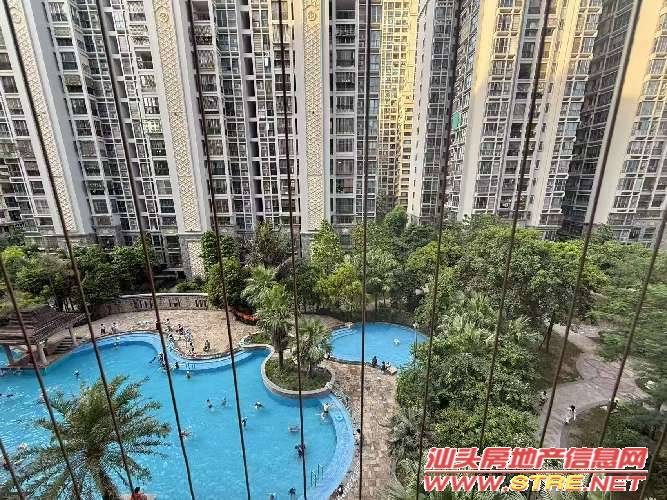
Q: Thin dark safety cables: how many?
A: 12